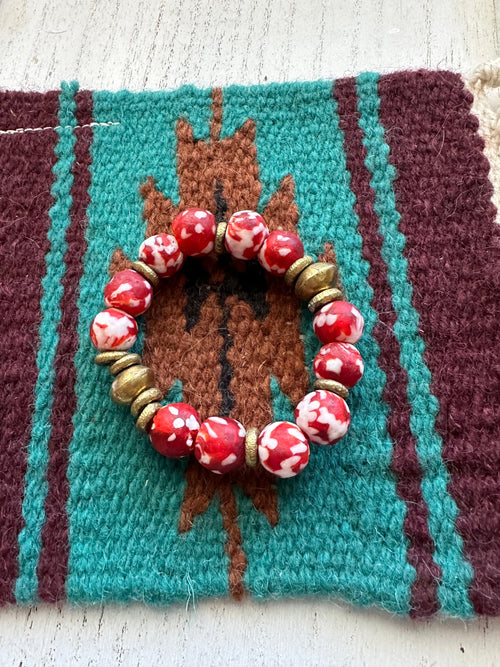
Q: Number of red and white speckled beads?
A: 12